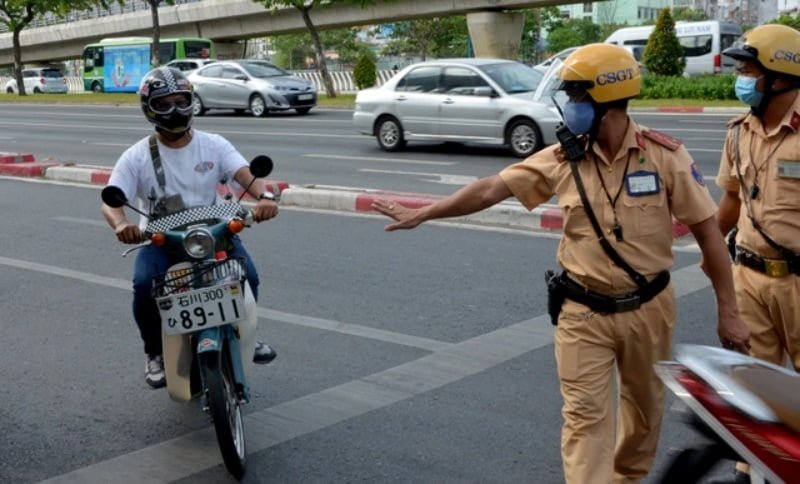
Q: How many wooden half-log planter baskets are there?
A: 0